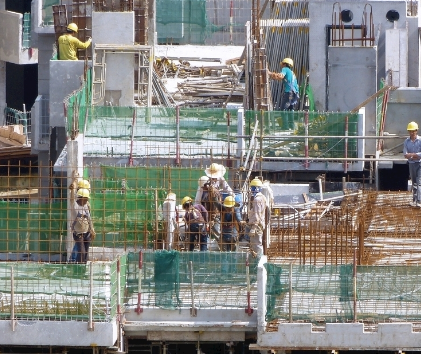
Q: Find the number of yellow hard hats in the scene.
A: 8